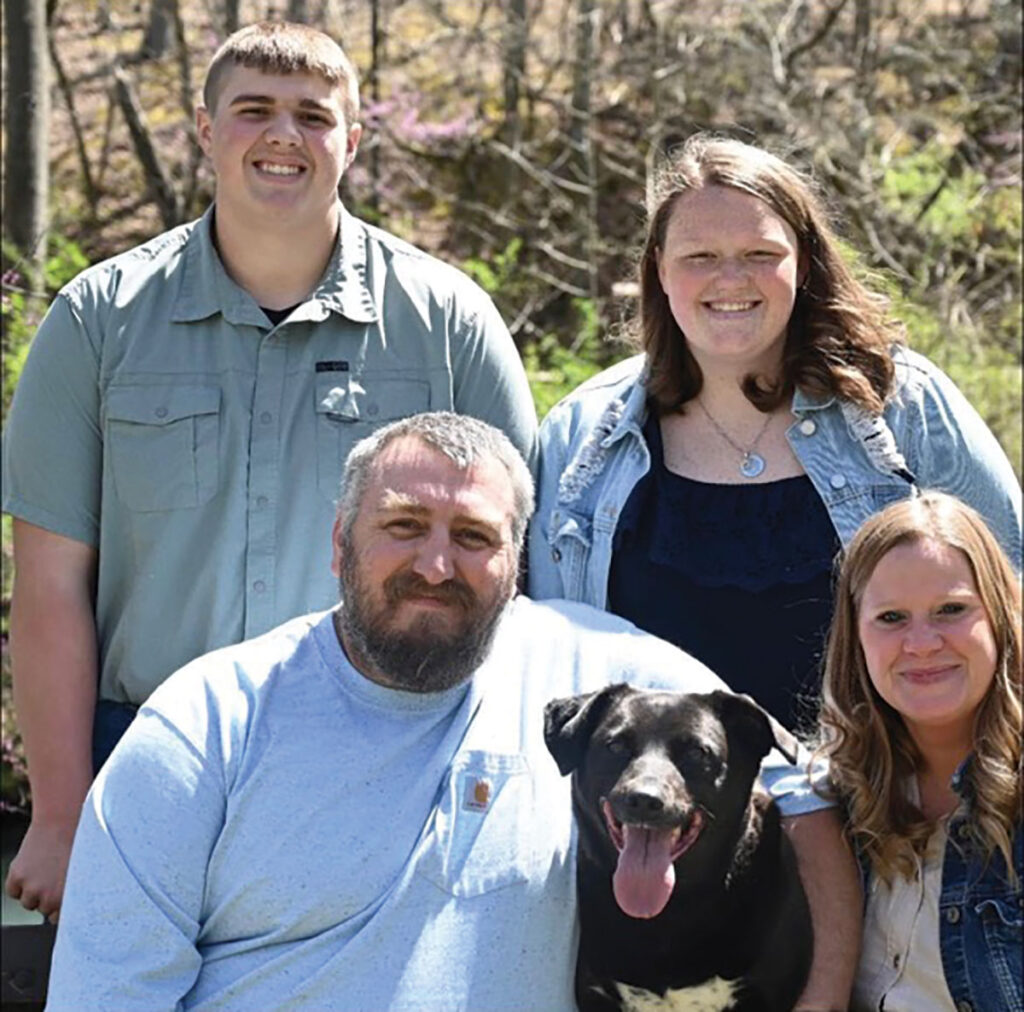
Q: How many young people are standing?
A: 2